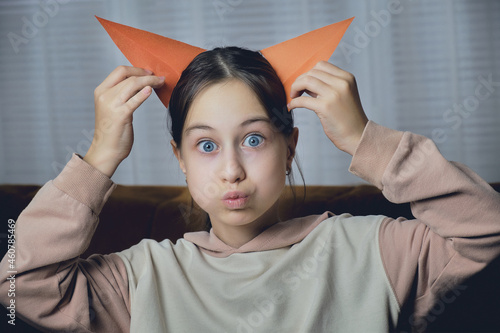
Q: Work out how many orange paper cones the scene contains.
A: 2